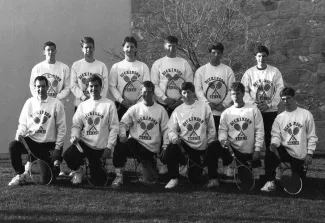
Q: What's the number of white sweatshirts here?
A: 12